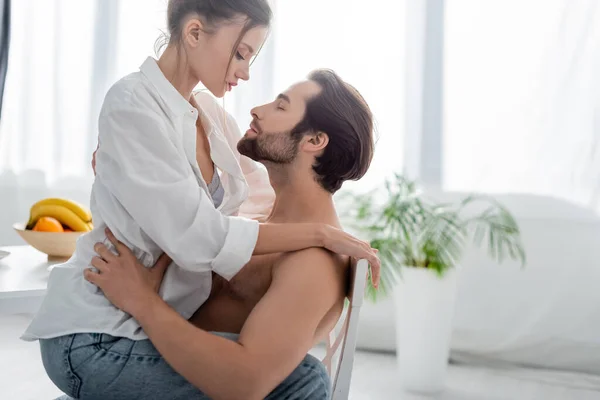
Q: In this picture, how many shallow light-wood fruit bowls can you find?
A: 1